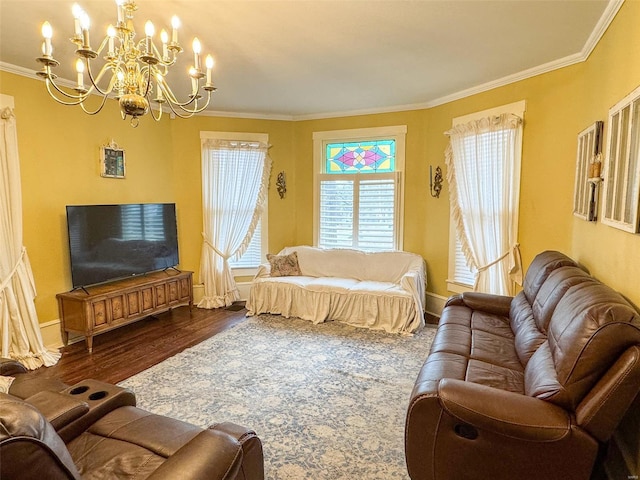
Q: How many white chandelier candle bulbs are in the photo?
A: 15